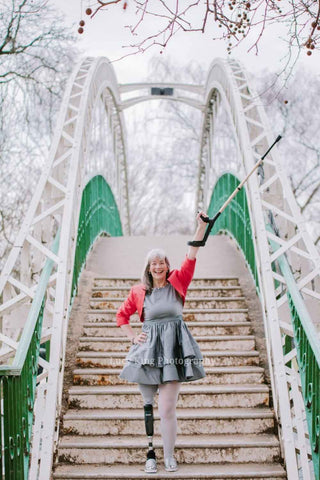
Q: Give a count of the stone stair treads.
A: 12